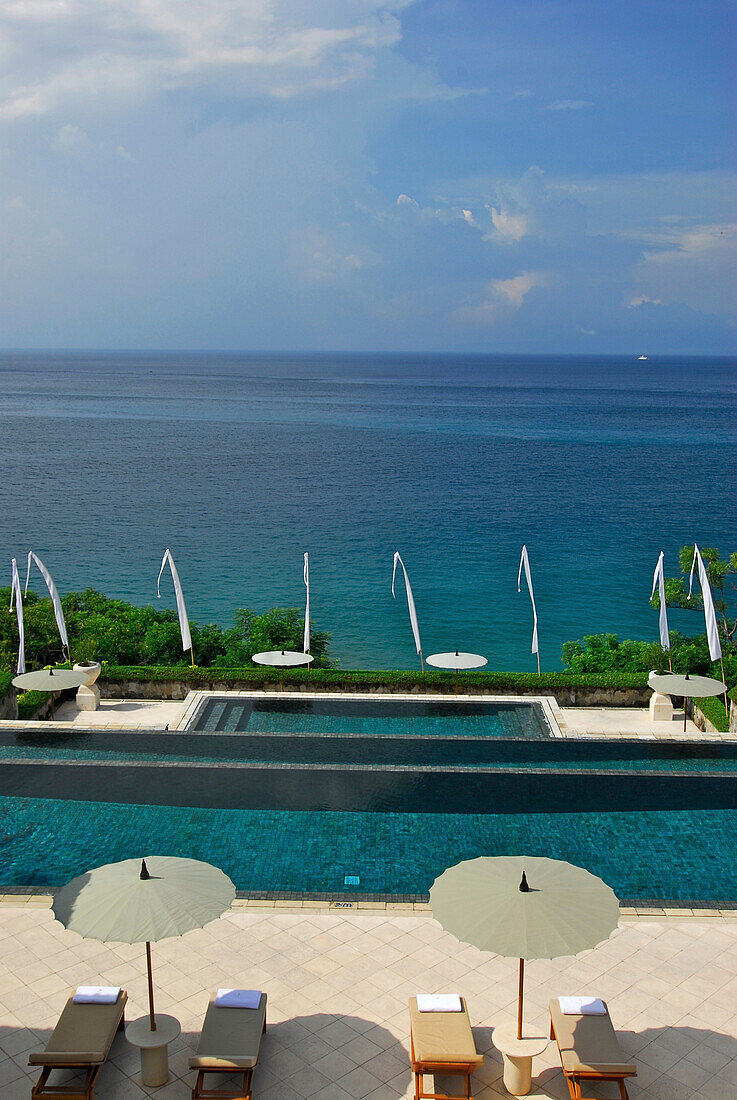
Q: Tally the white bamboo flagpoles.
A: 8